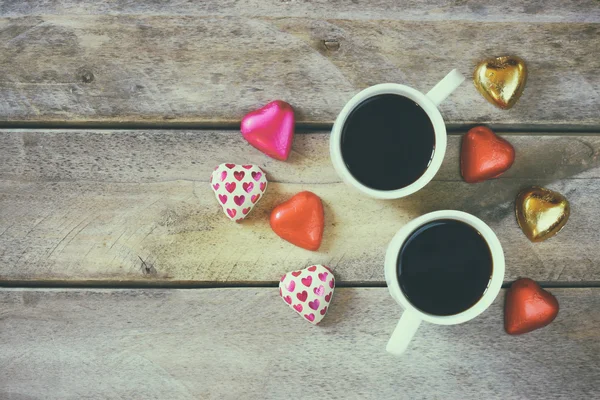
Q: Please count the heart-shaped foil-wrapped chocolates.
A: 8